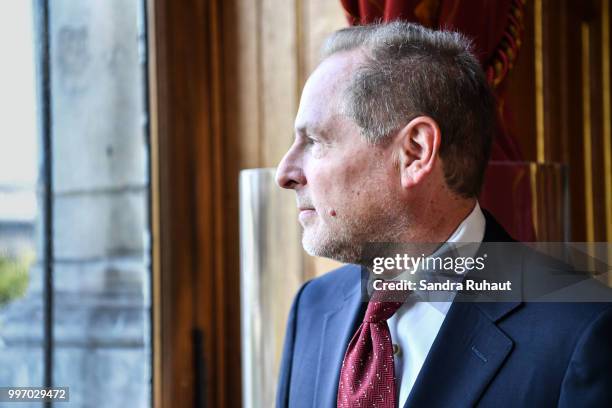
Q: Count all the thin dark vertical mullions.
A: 1